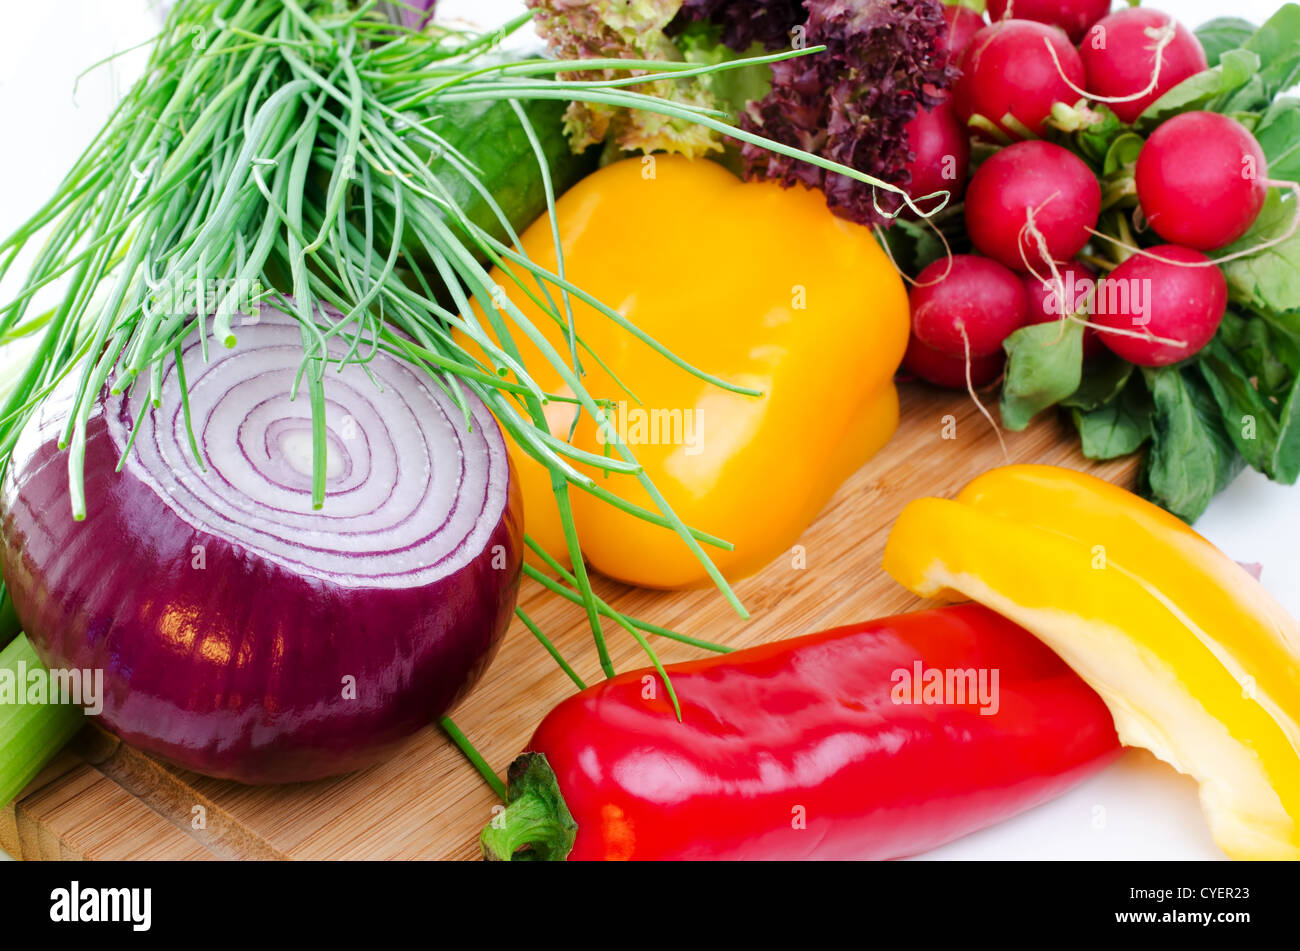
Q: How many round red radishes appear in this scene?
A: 11